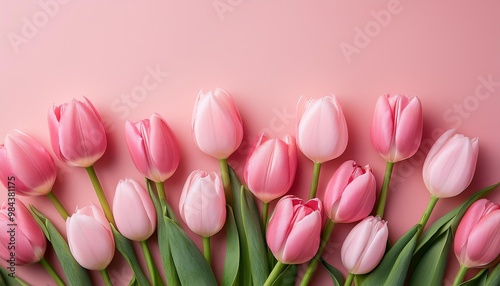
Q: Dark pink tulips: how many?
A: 9